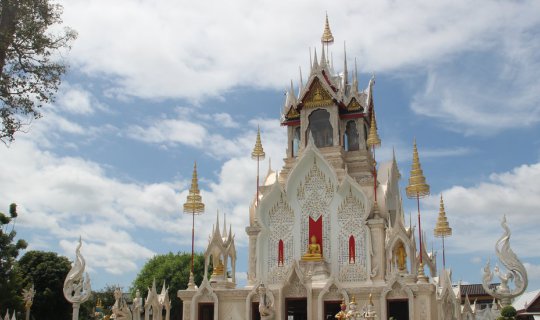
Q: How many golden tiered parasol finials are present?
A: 6